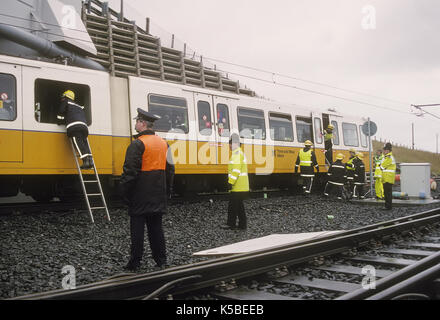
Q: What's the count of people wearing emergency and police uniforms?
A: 10